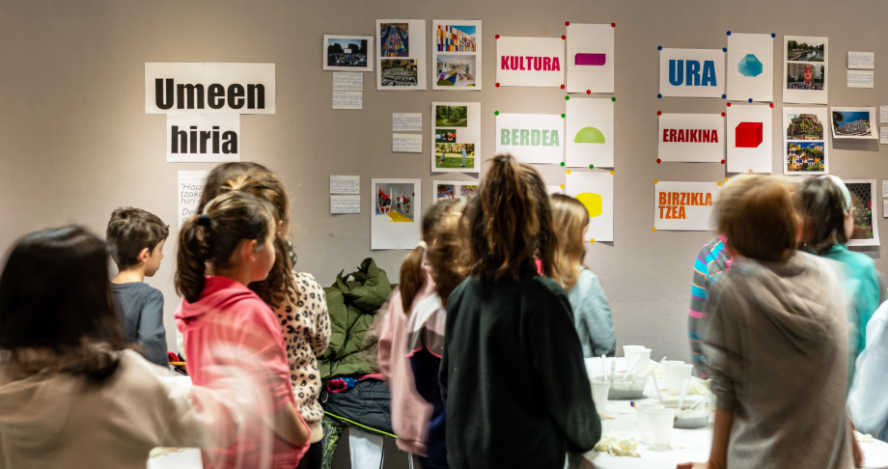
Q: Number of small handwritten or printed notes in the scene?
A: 12